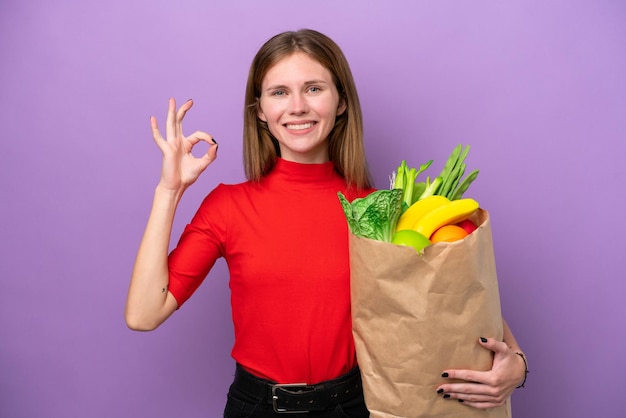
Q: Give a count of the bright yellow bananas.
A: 2